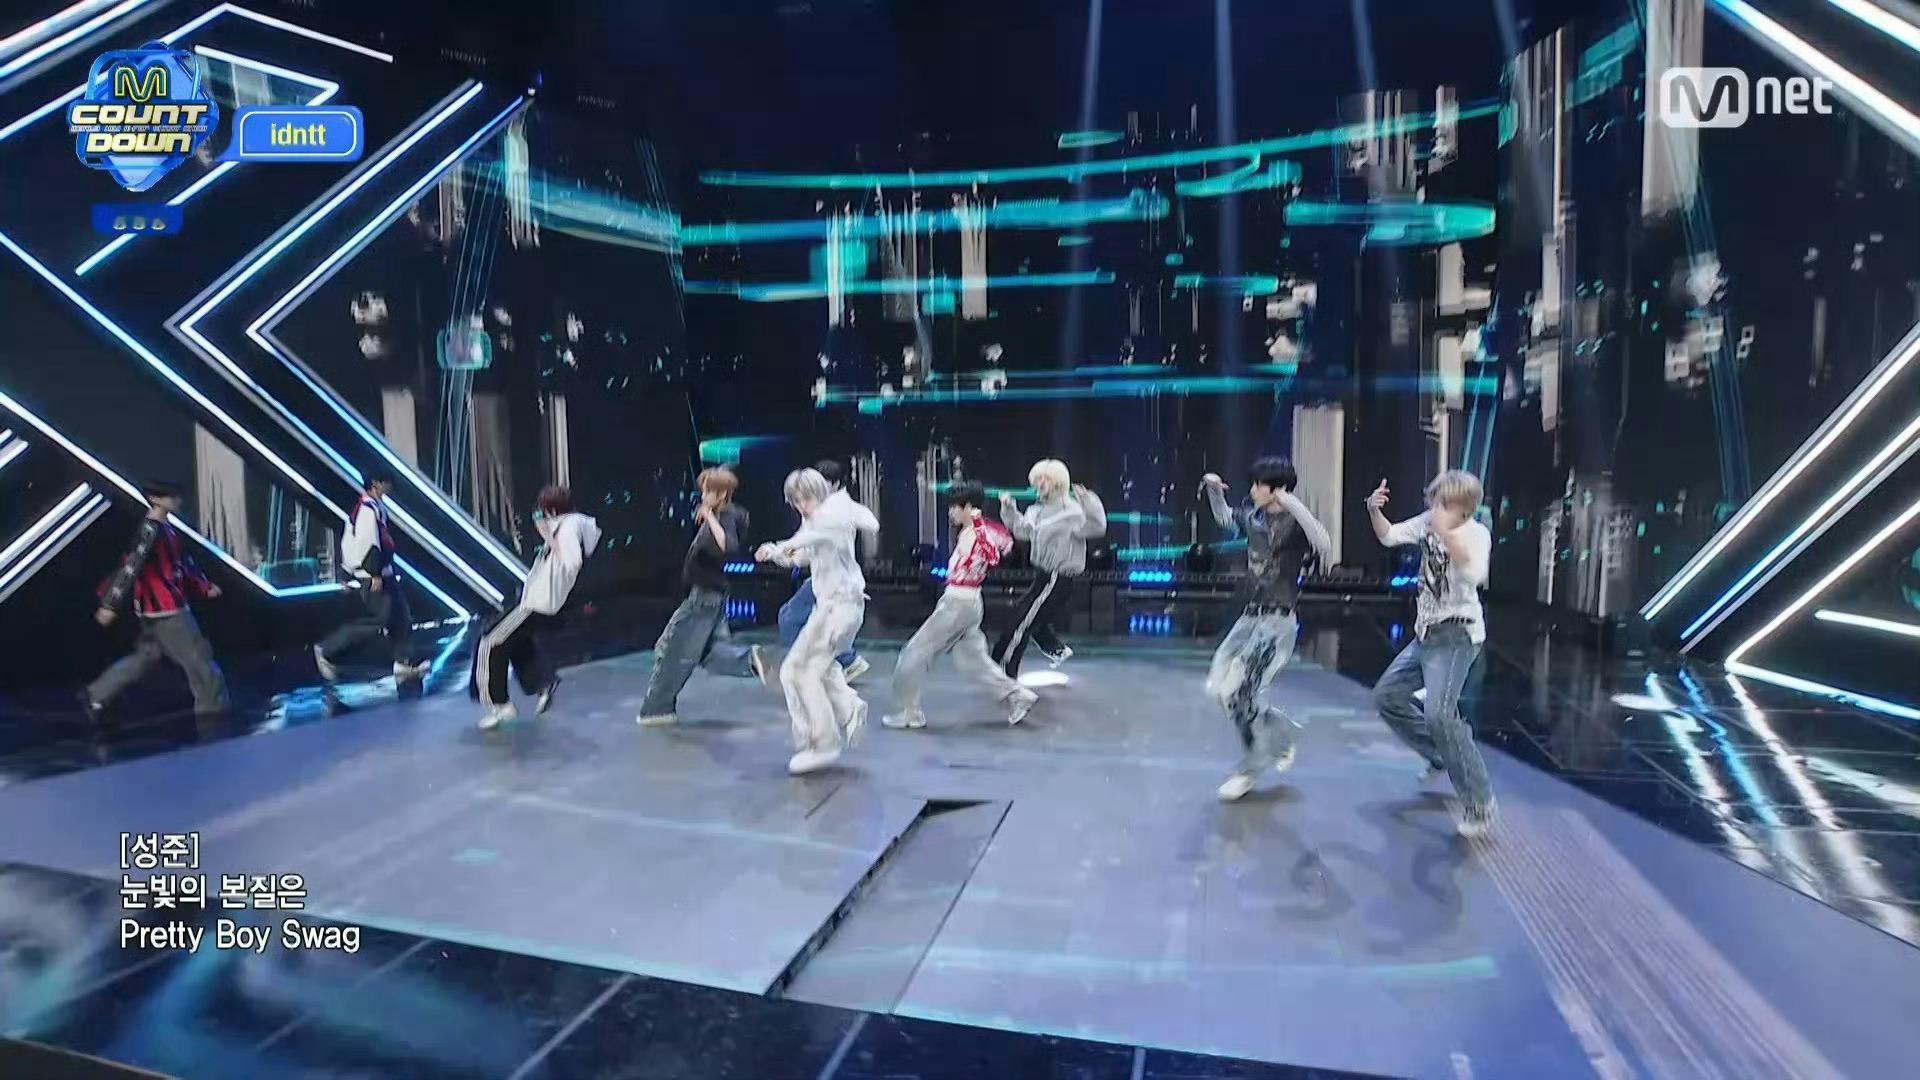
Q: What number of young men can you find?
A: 10